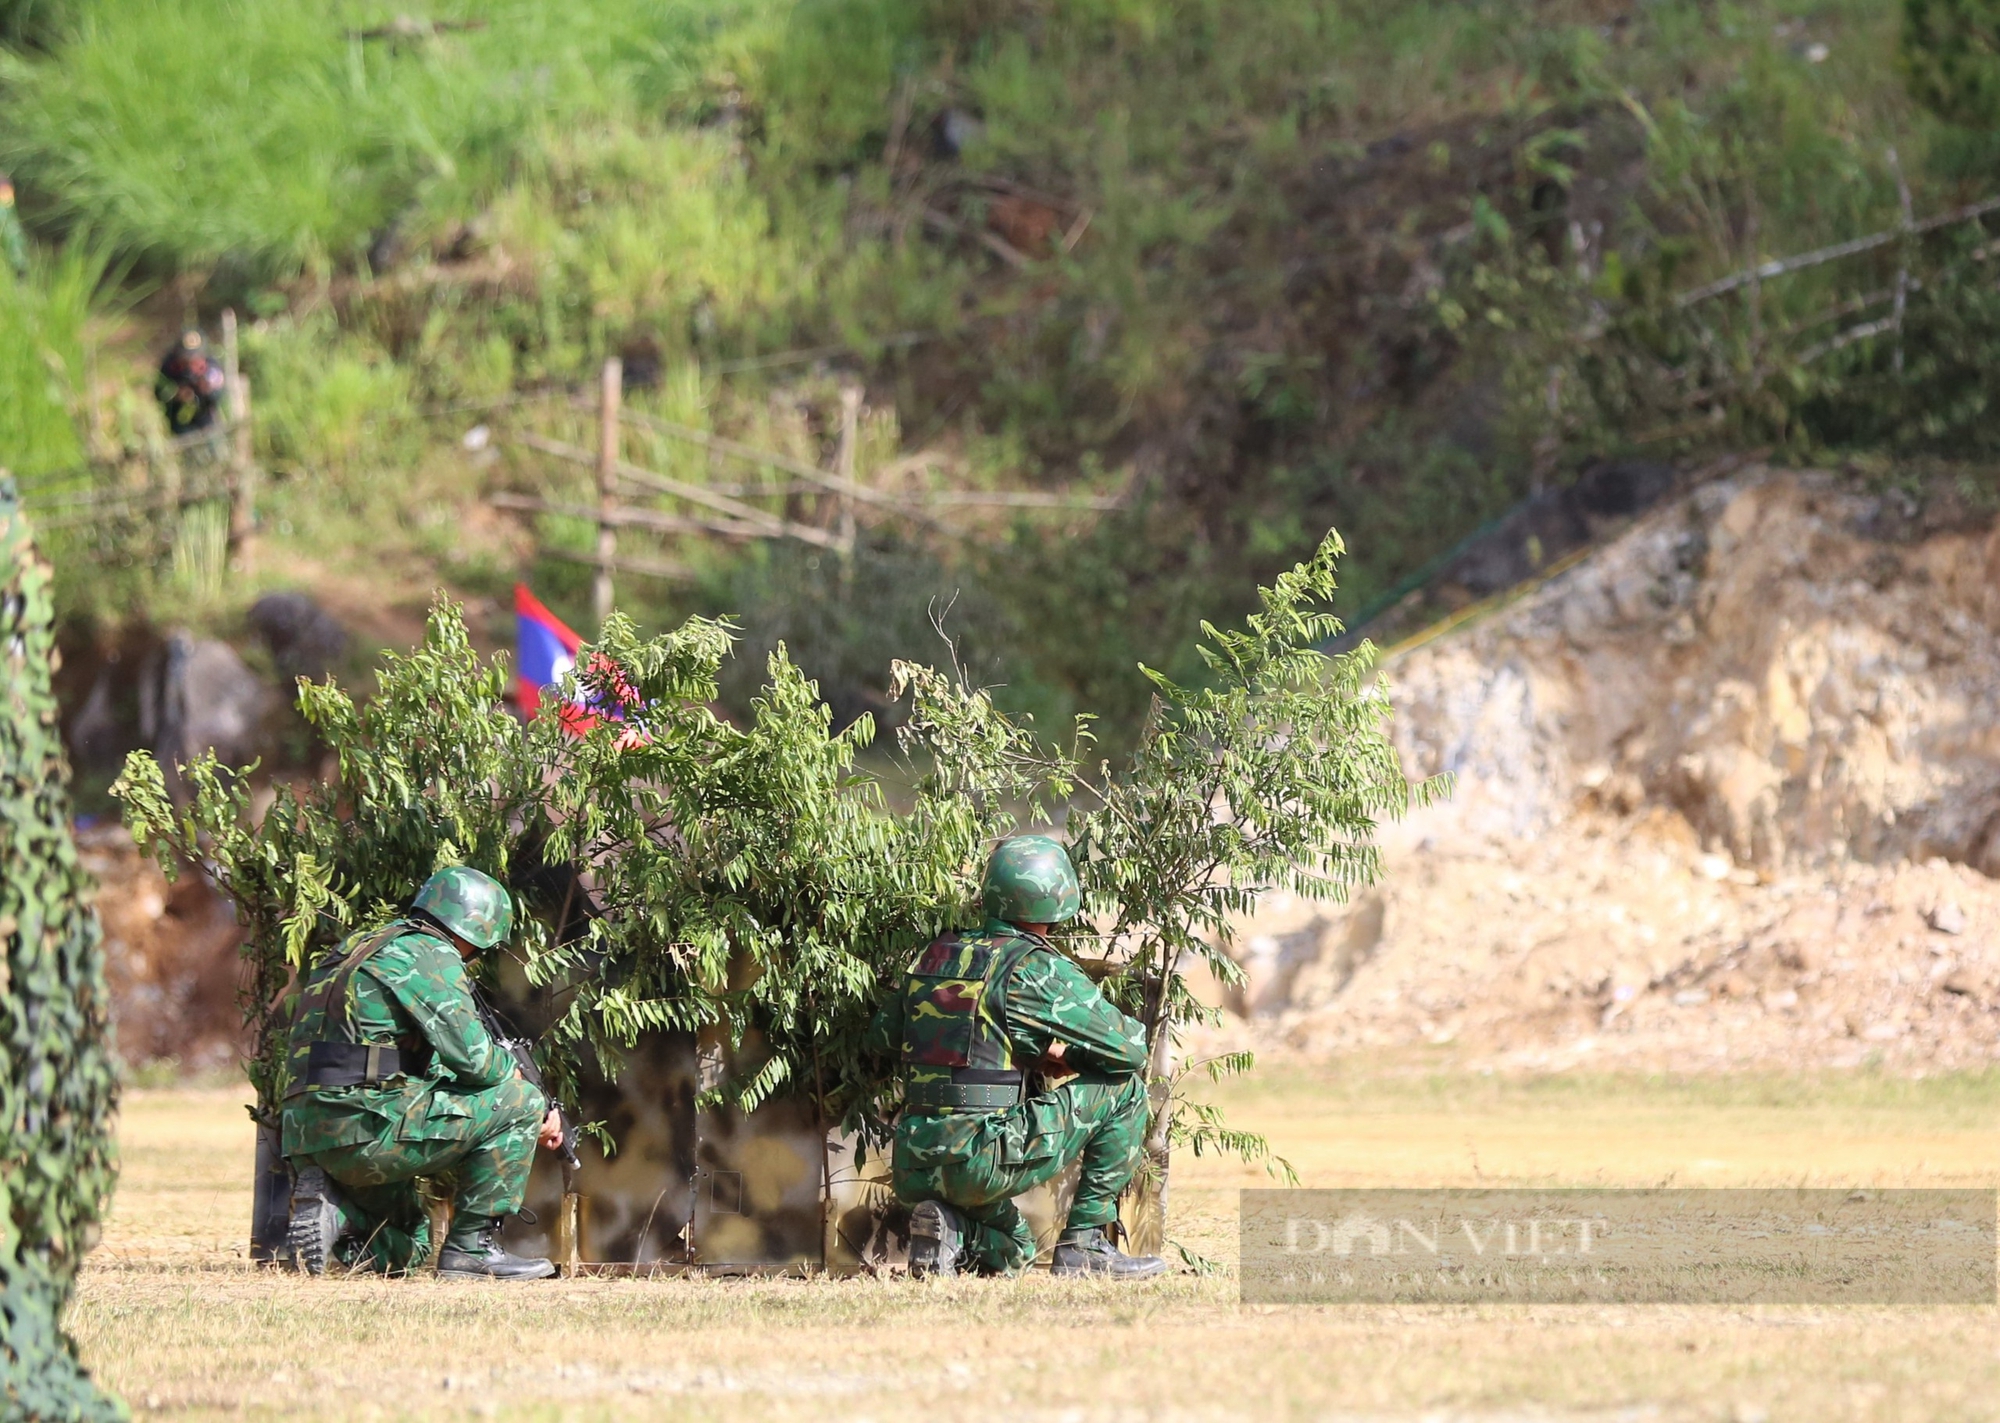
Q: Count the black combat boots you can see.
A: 4